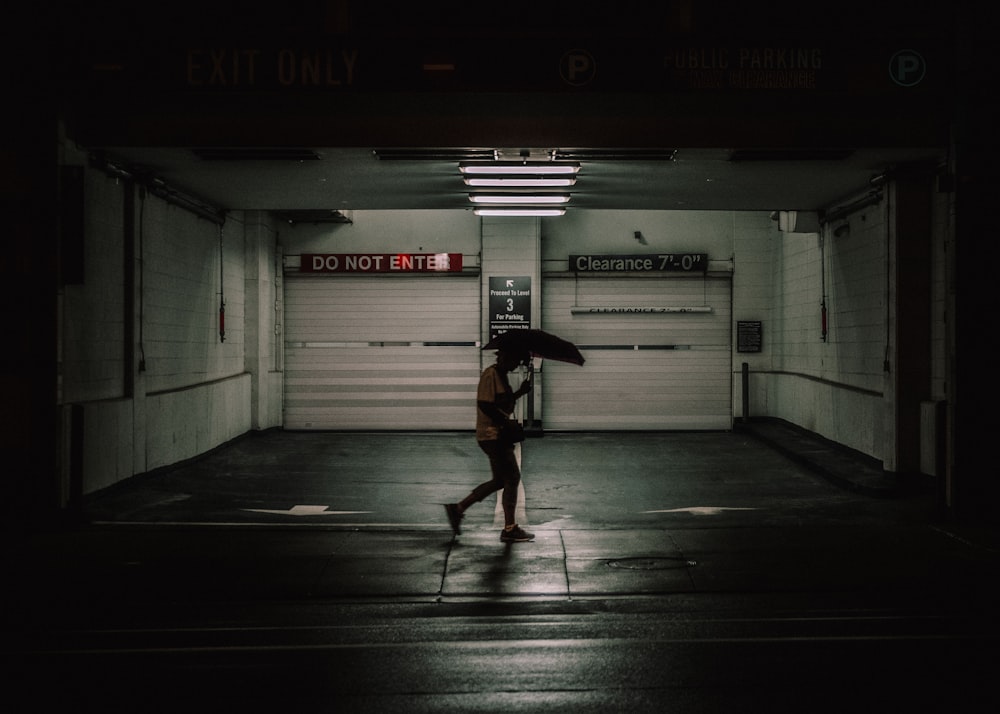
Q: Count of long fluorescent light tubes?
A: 4